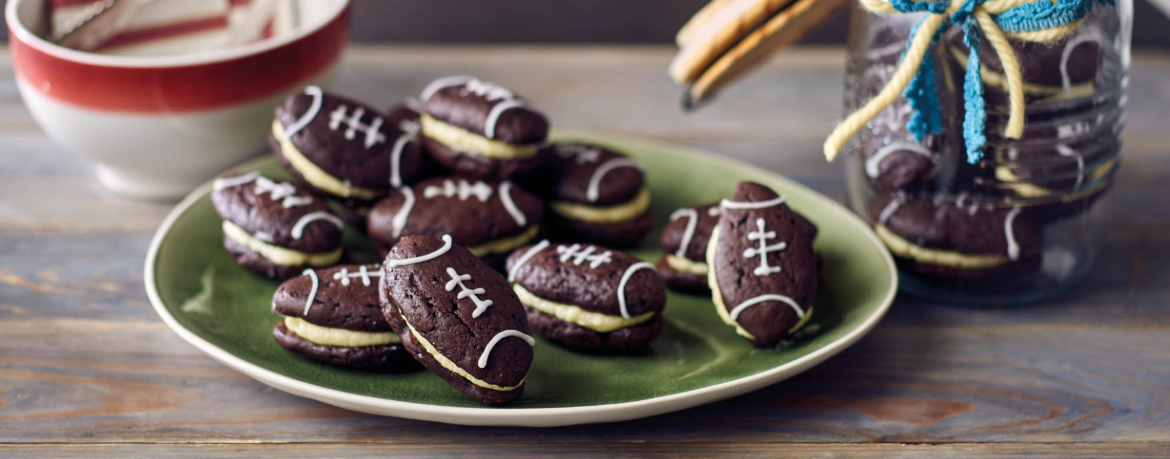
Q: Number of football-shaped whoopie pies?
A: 15